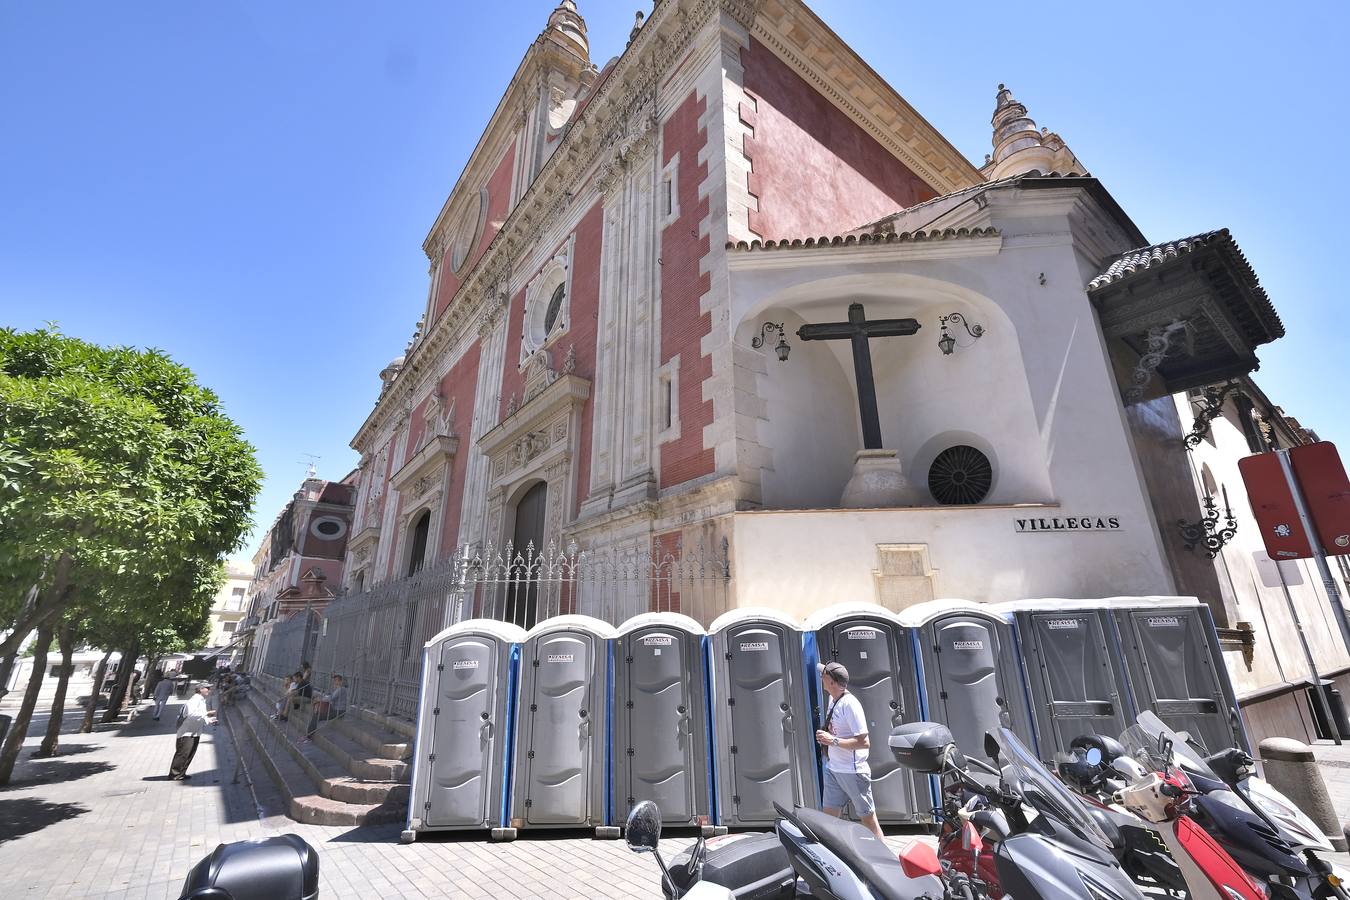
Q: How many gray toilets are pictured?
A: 8